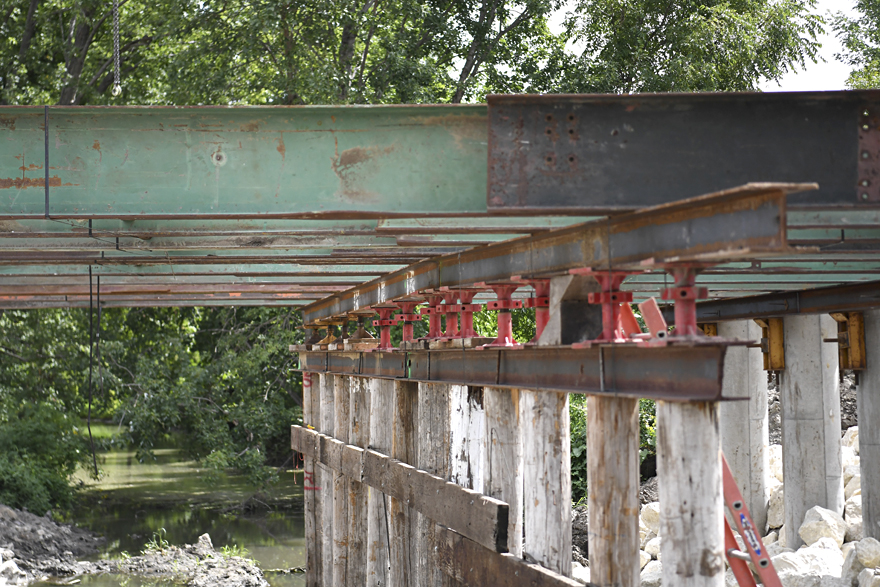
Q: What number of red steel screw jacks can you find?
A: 9